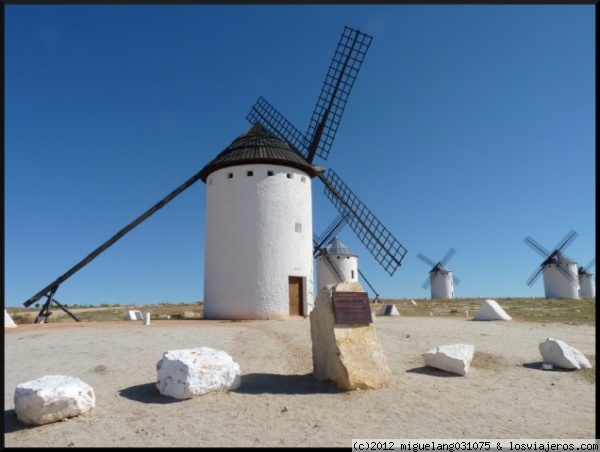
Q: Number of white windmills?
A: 5